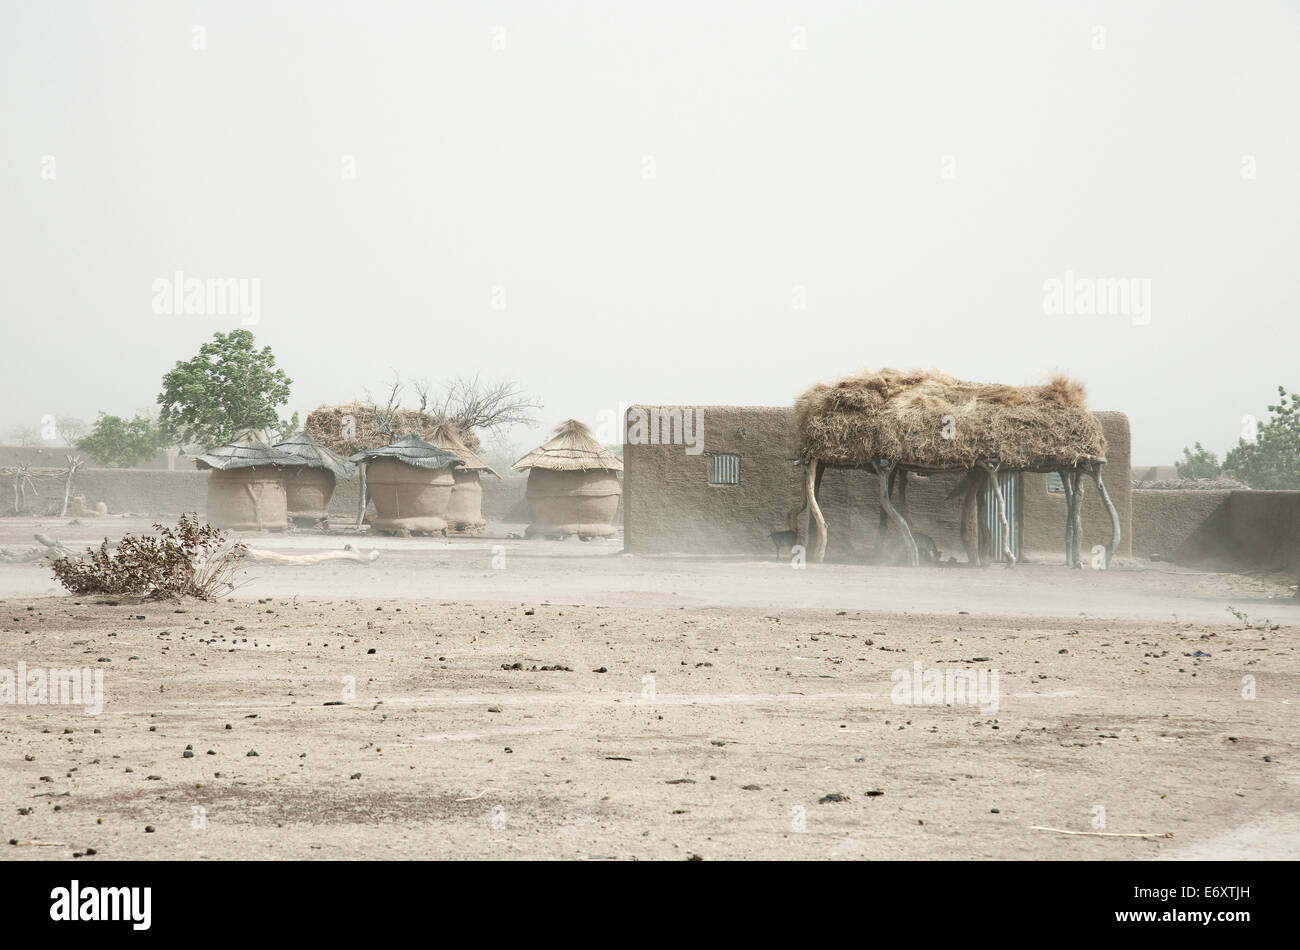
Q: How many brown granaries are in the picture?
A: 5